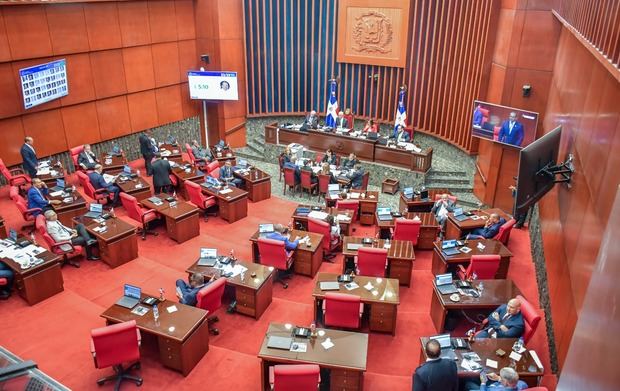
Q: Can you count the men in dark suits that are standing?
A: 4